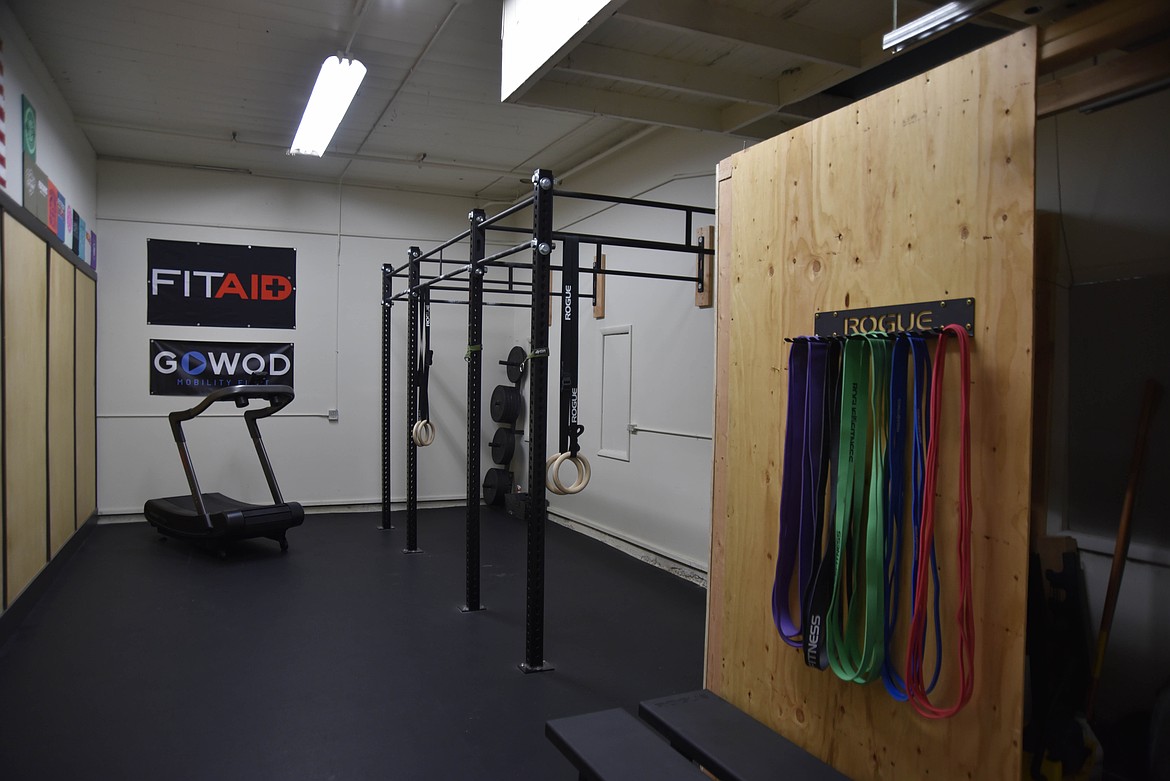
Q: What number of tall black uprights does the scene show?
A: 4